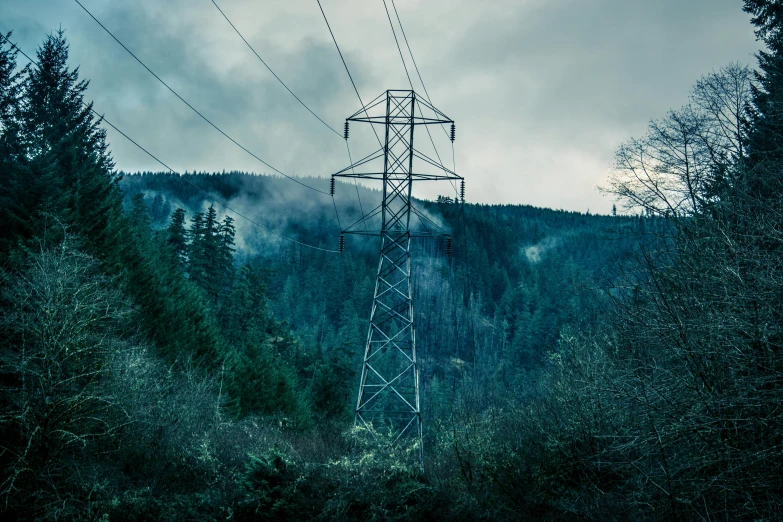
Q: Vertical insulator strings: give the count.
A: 6